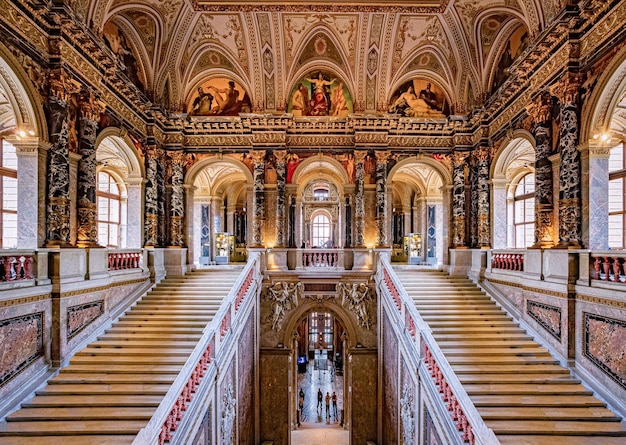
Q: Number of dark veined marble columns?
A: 12